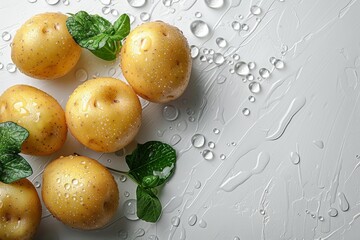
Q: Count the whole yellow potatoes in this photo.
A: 6